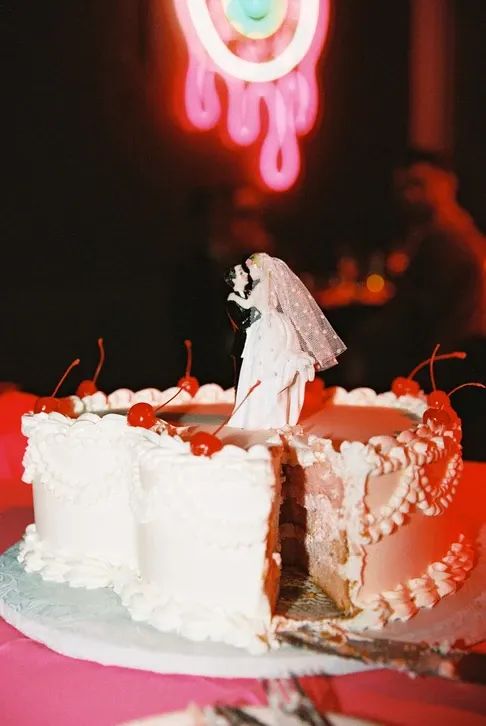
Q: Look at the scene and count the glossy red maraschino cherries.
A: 8